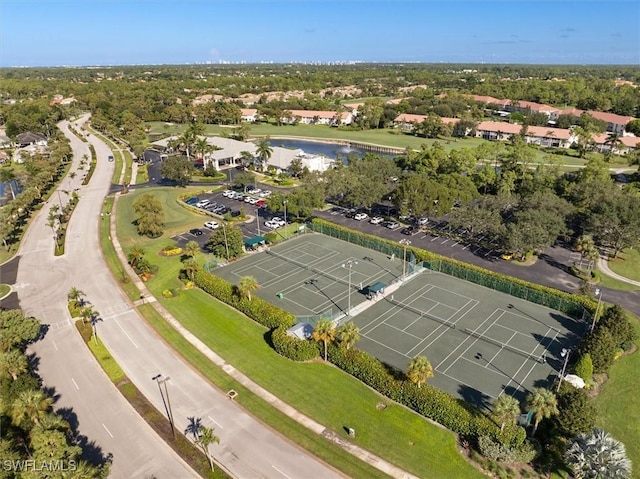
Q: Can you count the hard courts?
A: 4